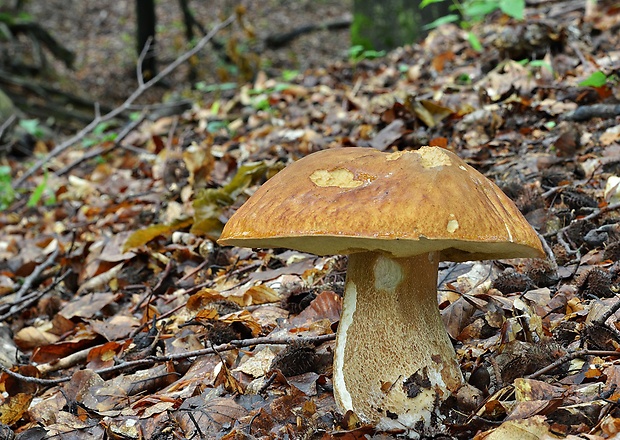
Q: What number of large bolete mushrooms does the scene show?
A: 1